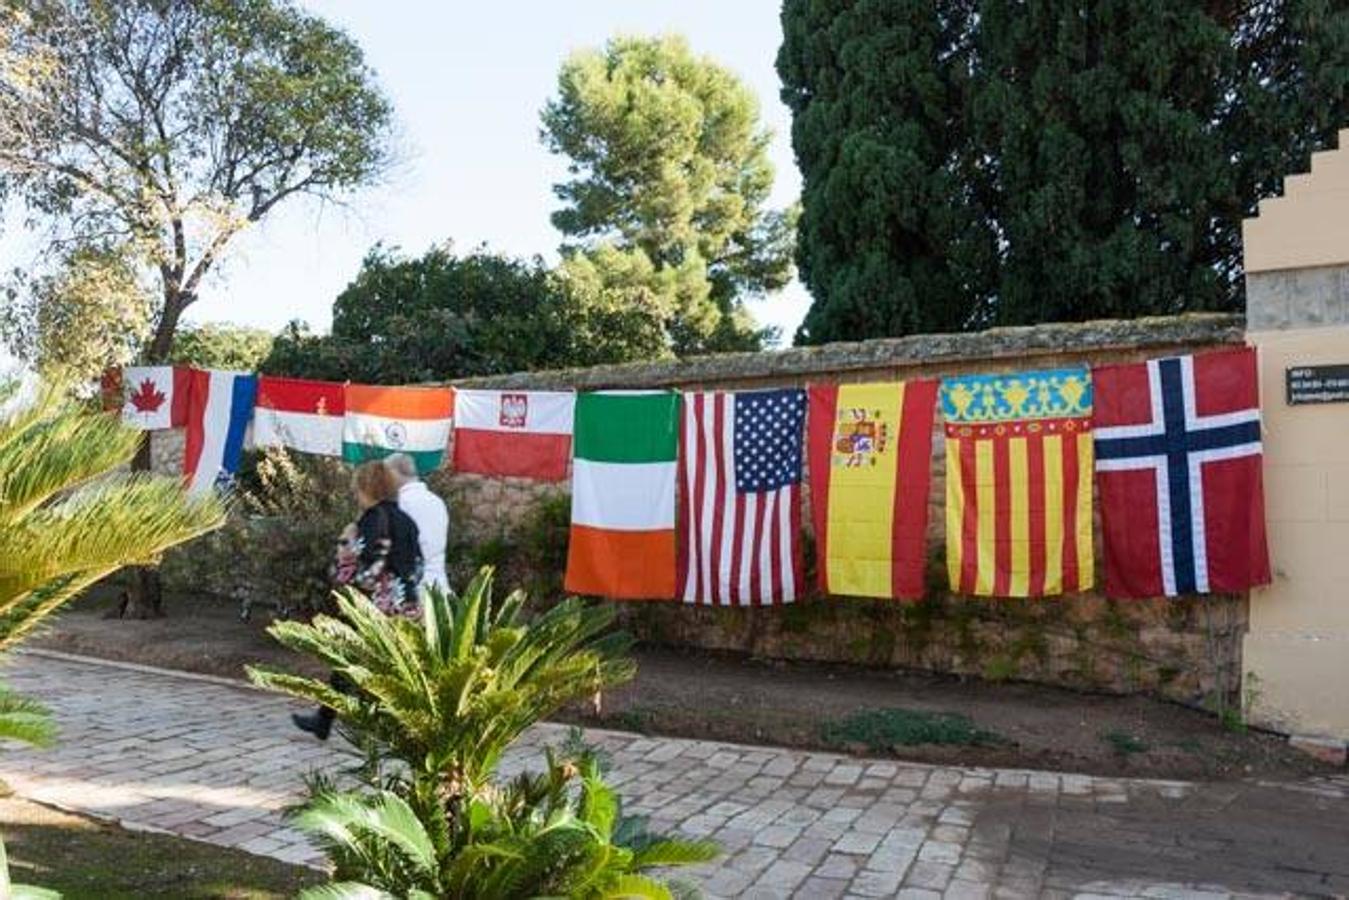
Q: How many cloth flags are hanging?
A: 10